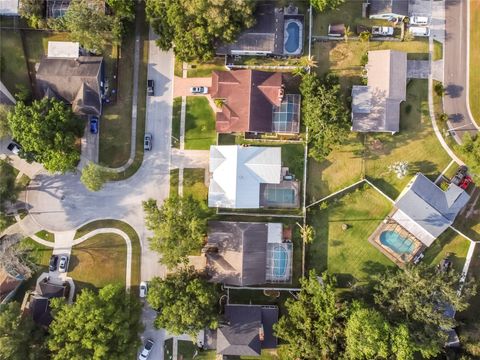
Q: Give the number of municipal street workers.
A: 0